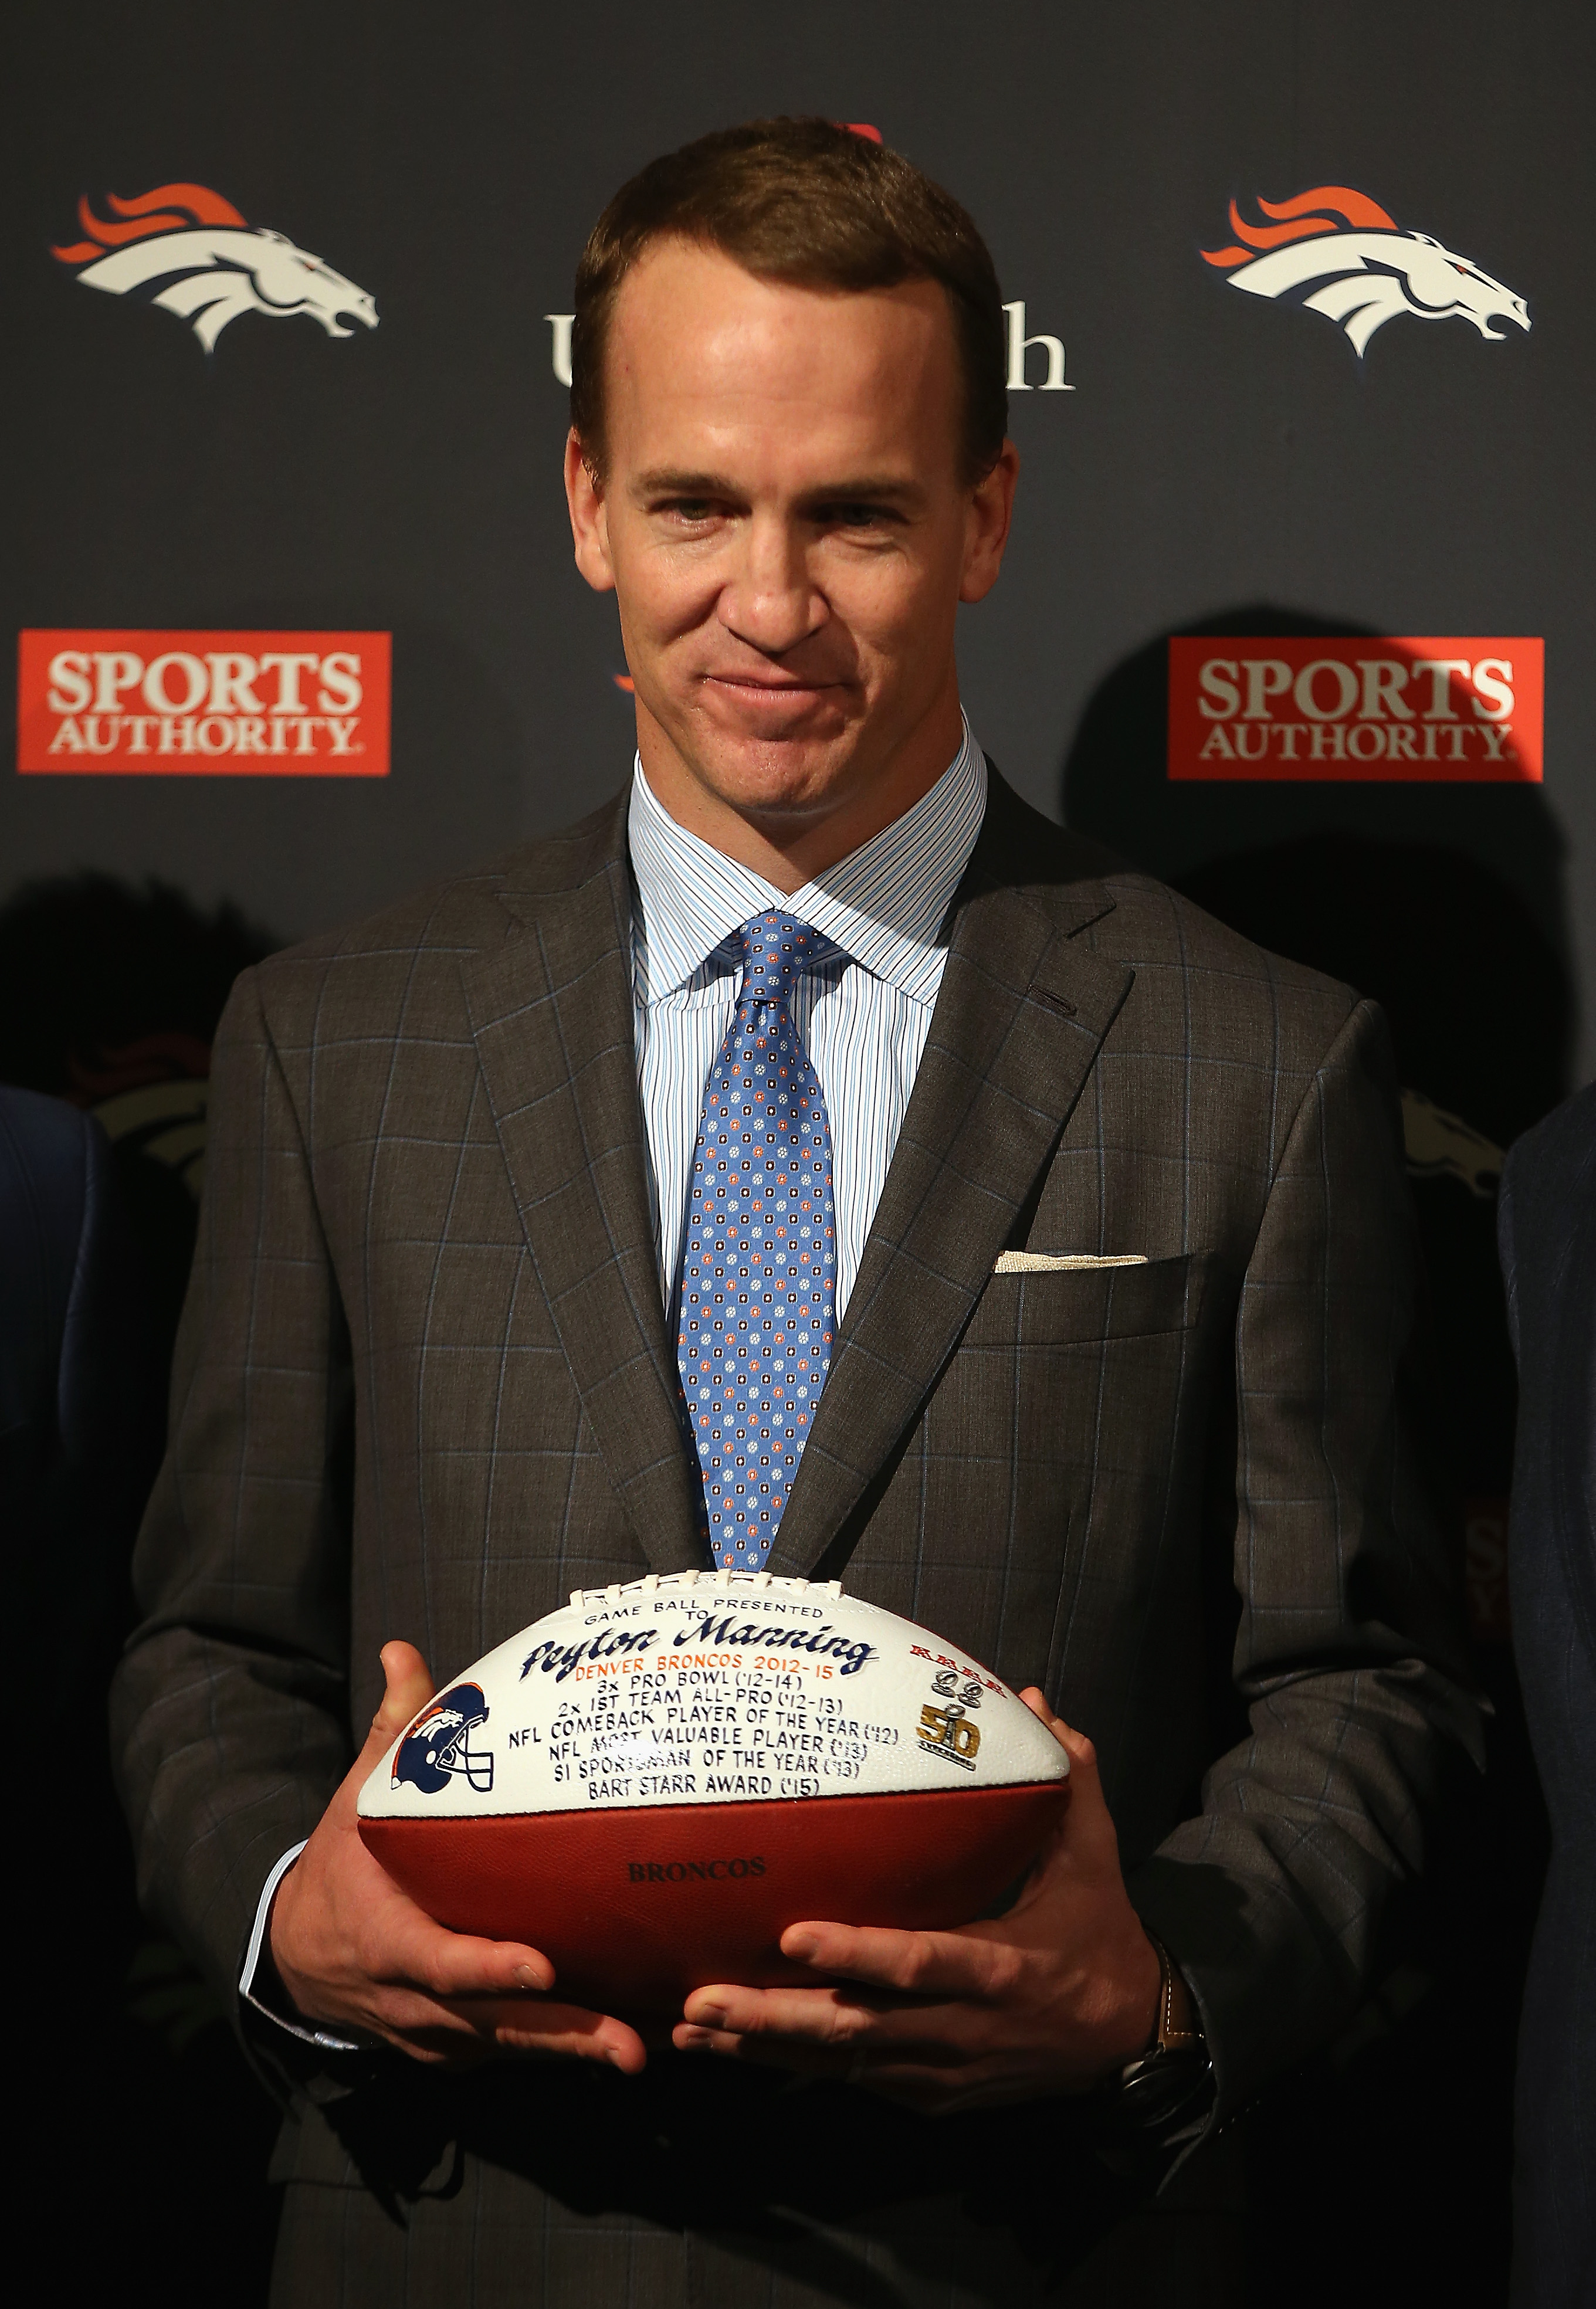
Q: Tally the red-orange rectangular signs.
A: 2